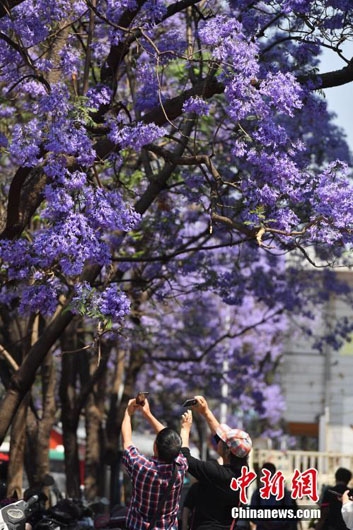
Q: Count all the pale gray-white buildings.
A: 1